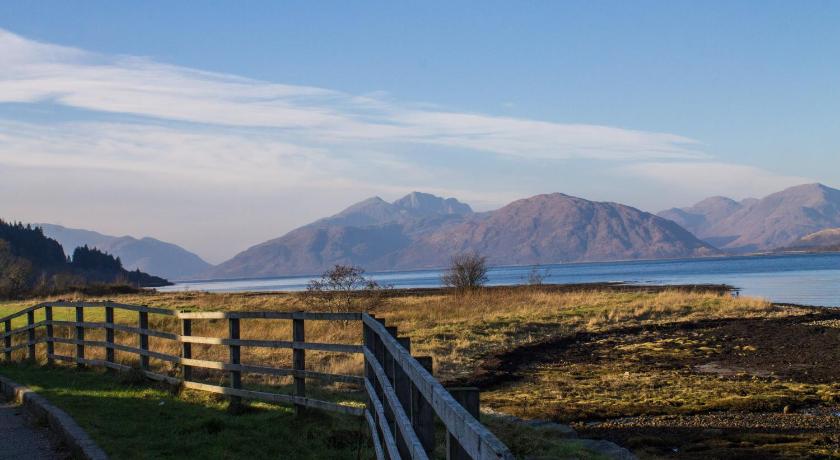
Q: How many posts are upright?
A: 15